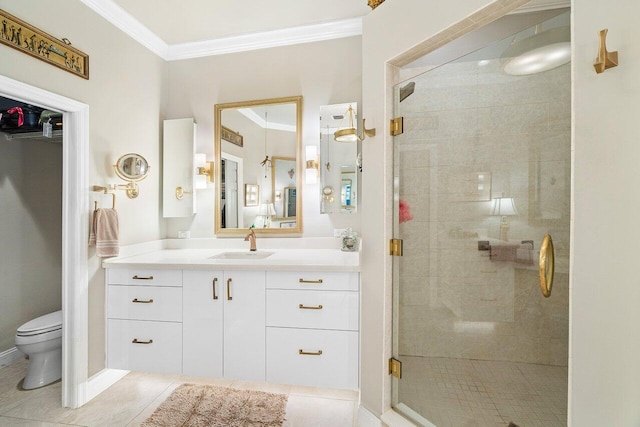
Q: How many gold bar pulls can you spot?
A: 8